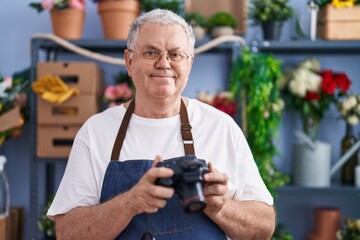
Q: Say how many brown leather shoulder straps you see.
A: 2